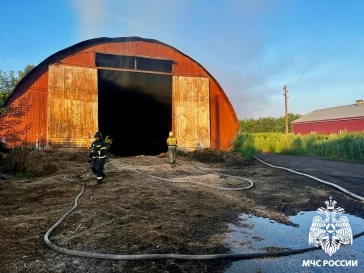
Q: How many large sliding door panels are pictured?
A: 2